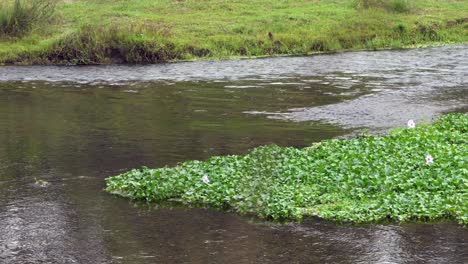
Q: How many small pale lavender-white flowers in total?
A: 3